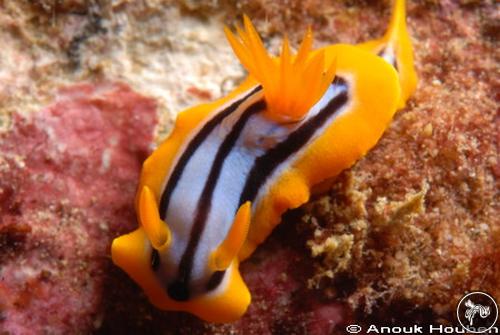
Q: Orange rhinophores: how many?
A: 2